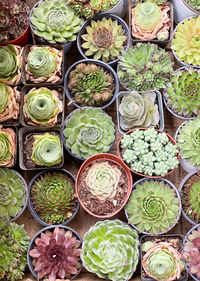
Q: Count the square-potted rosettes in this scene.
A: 9